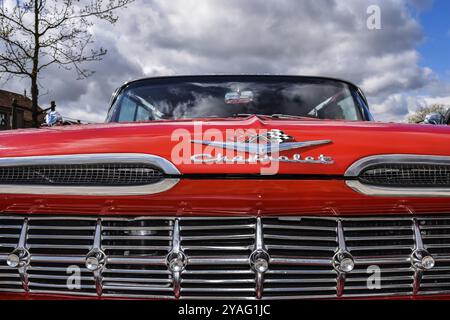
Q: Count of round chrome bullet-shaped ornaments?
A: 6